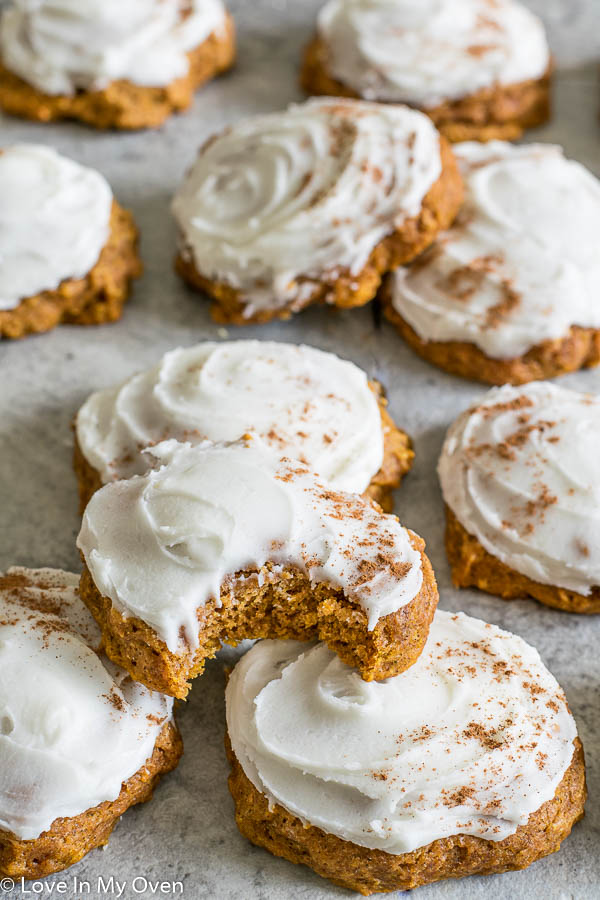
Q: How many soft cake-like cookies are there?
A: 10